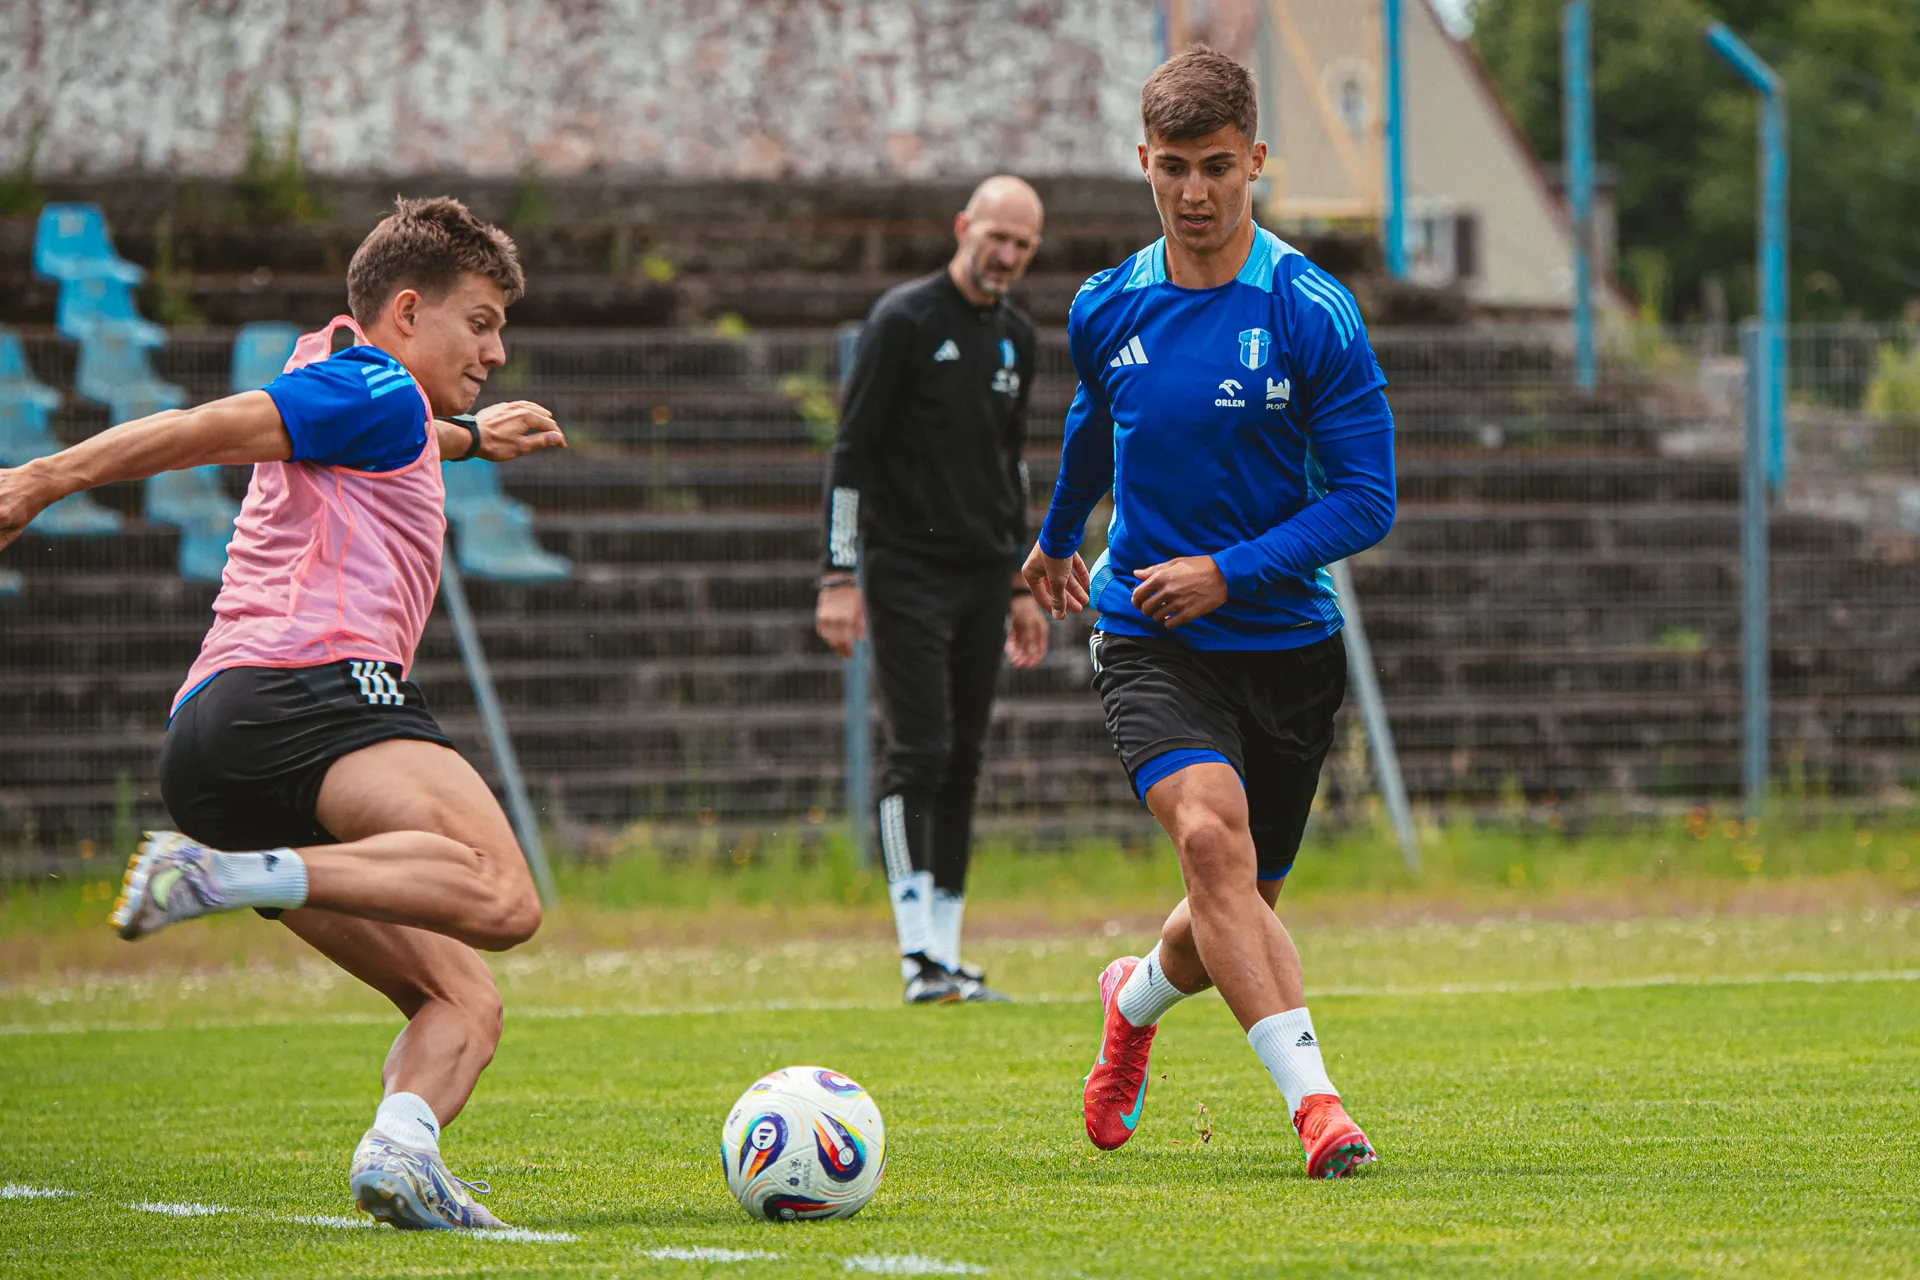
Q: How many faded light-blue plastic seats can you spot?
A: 13